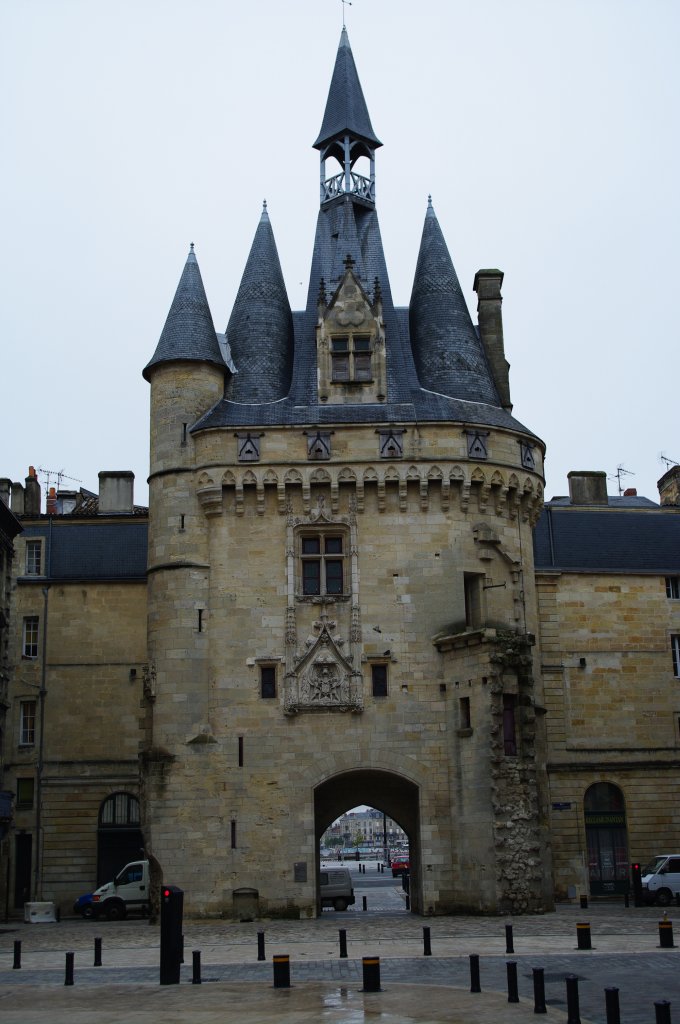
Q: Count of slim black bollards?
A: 14